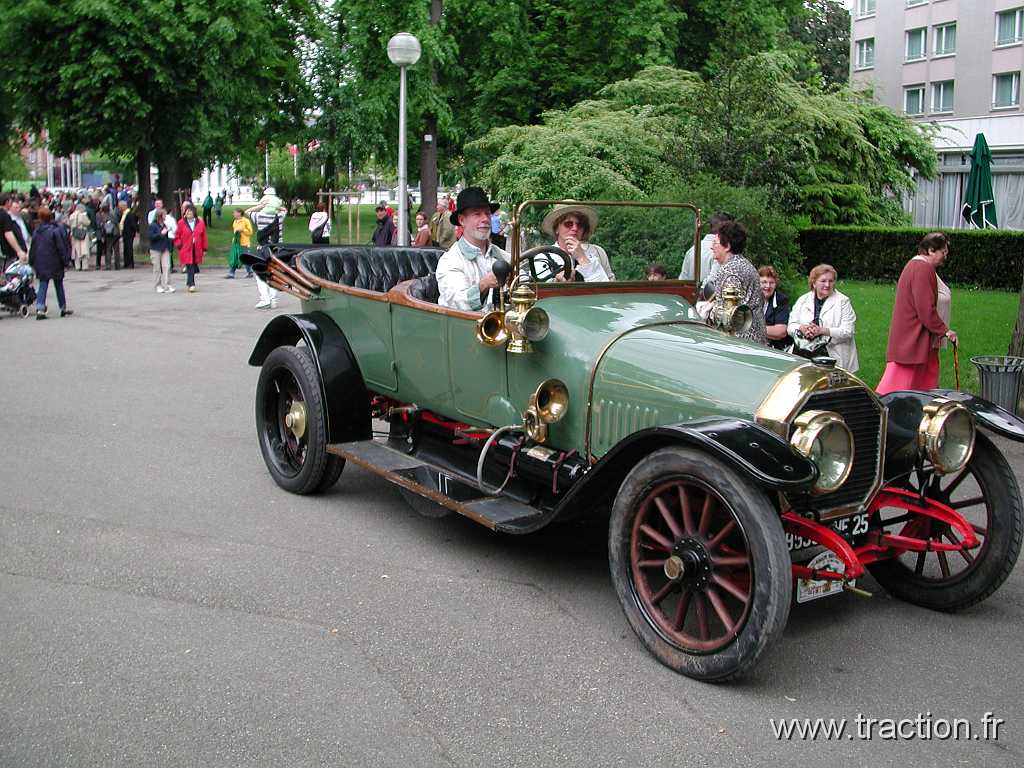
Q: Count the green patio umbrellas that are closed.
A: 1